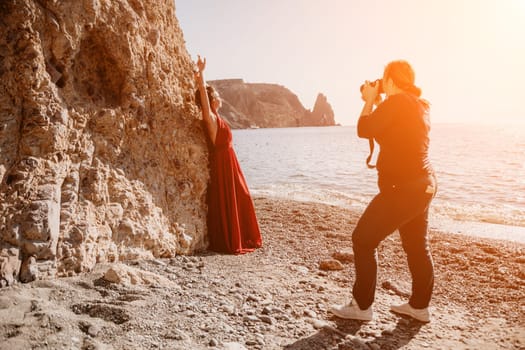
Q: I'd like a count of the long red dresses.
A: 1